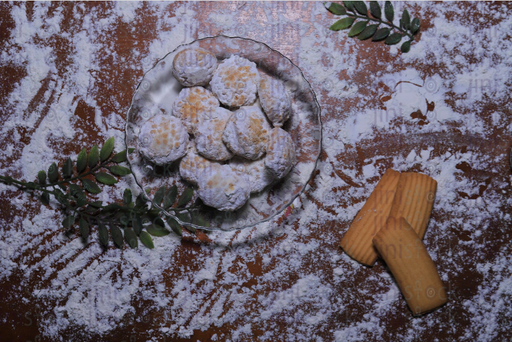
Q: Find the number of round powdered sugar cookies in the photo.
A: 11